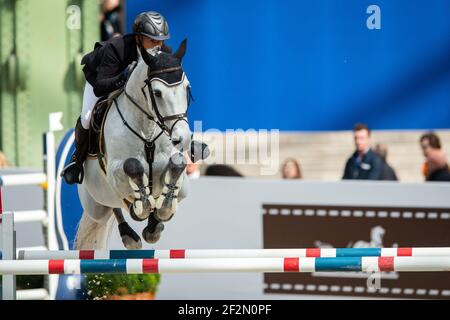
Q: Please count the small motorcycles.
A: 0